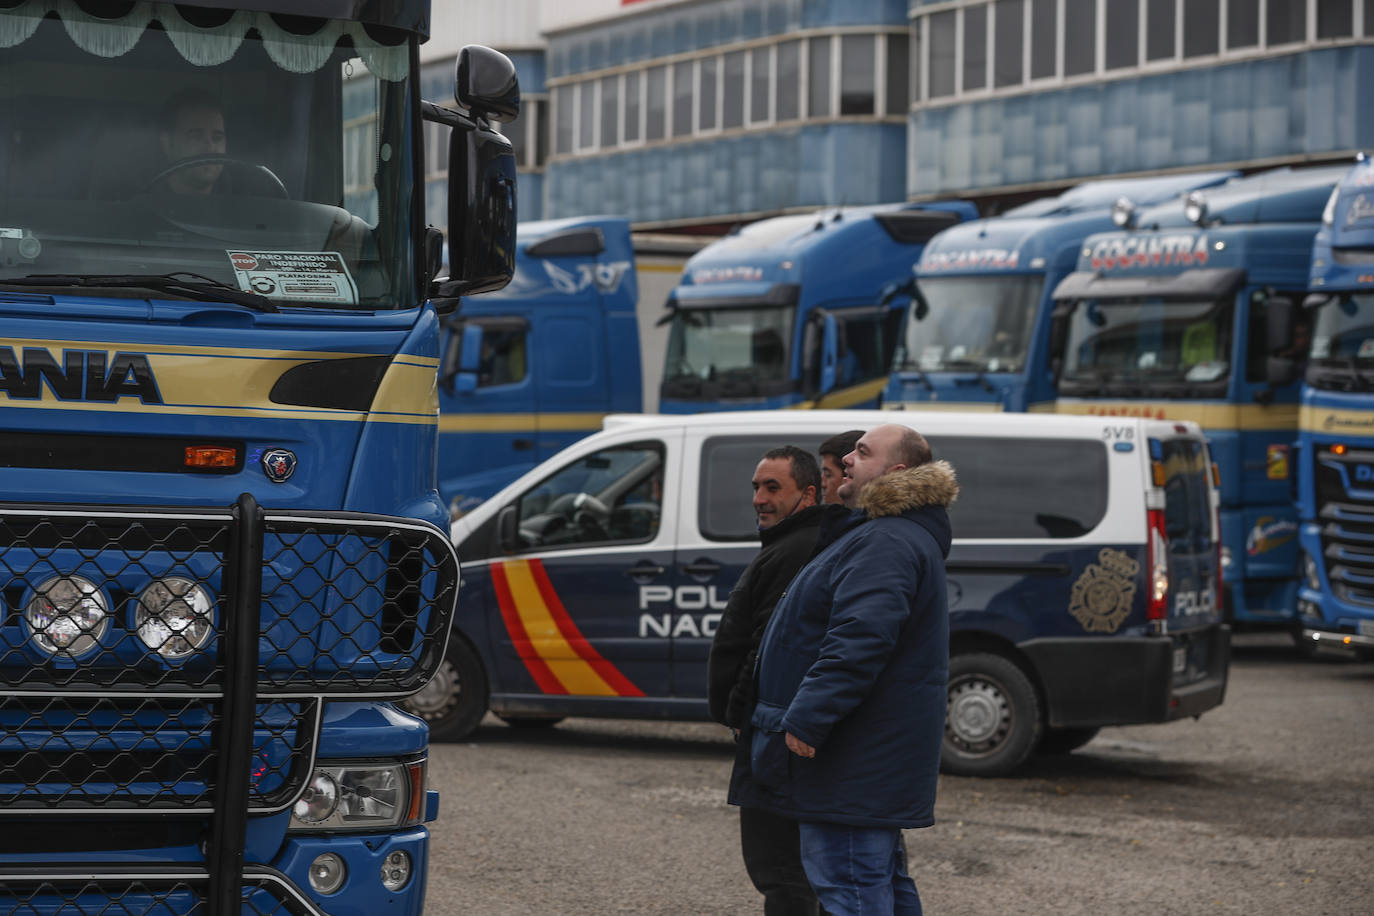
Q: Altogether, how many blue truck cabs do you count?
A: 6